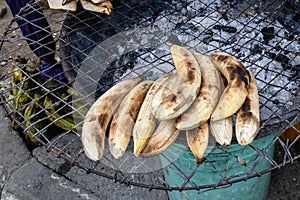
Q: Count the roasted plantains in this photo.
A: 10